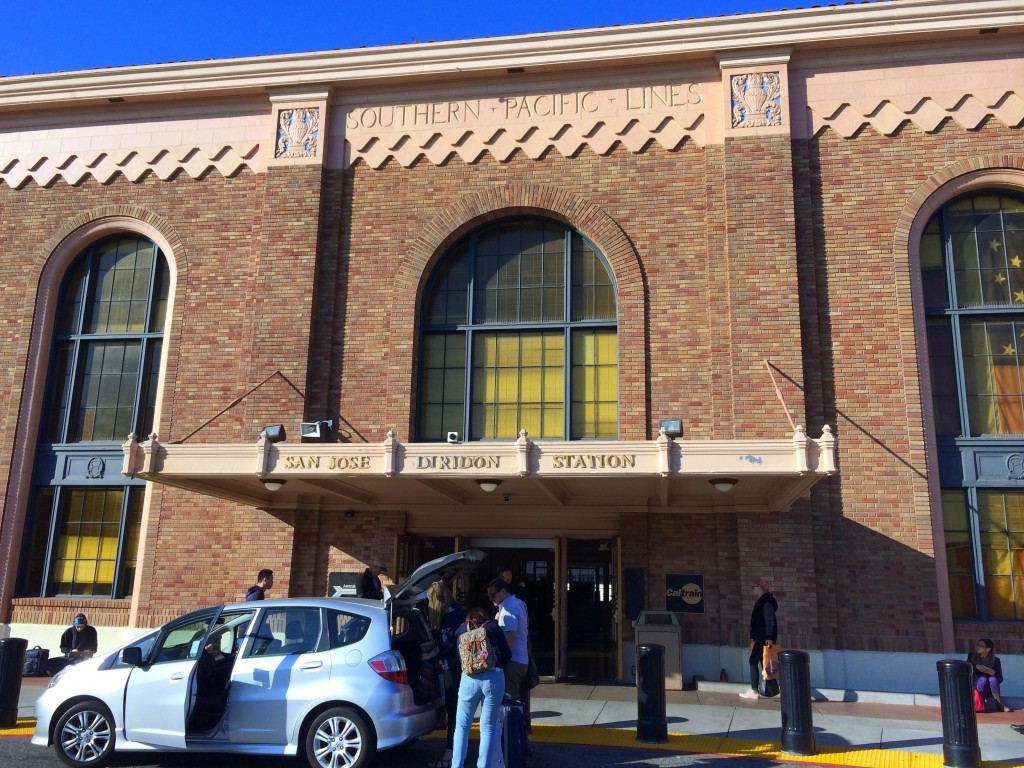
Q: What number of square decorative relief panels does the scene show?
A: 2